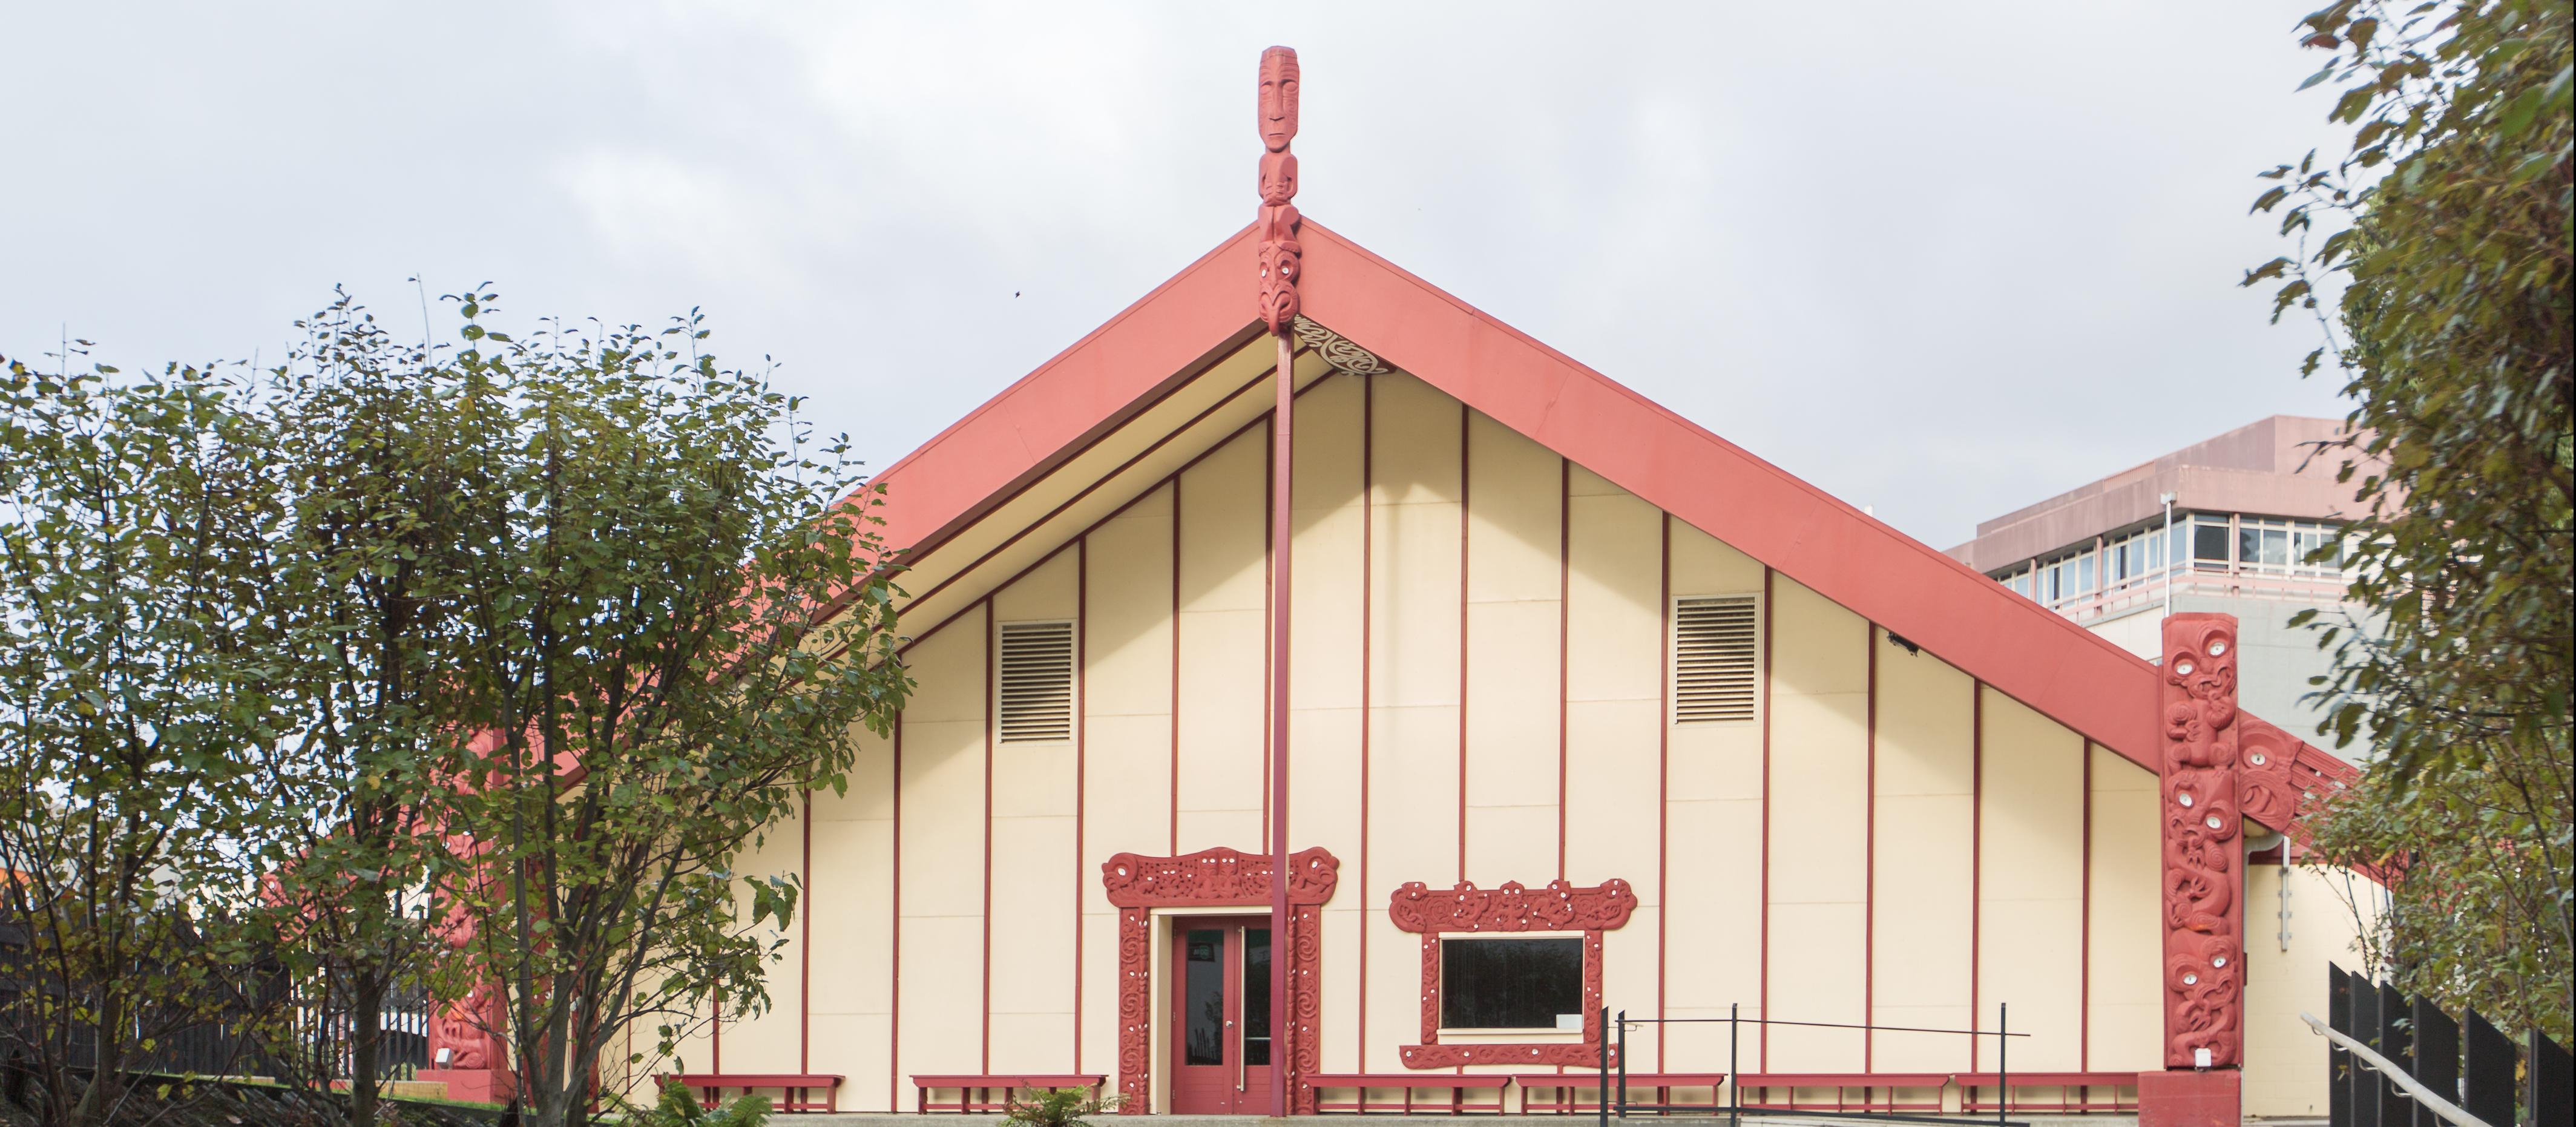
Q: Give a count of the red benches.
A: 6